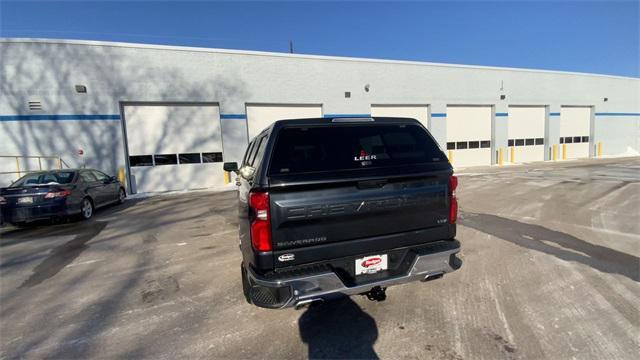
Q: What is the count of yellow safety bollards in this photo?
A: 8